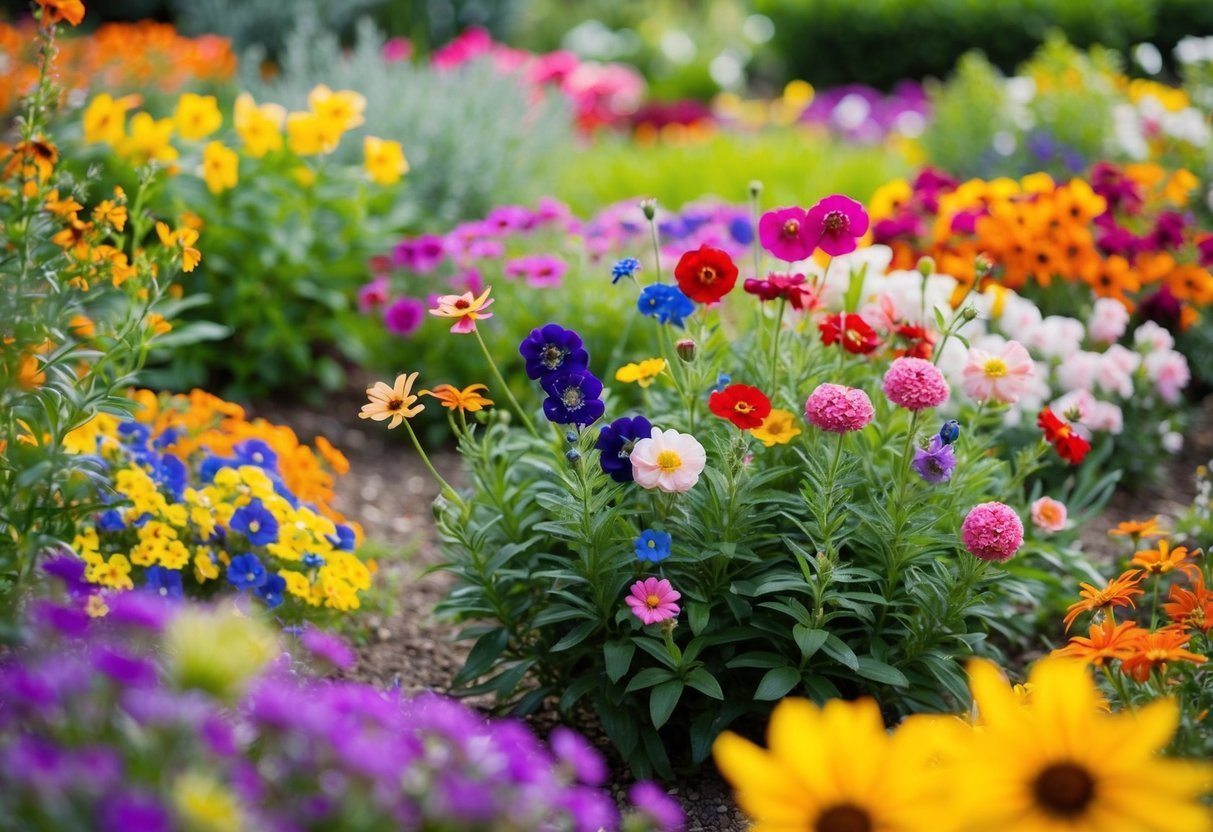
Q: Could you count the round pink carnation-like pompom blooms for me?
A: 3